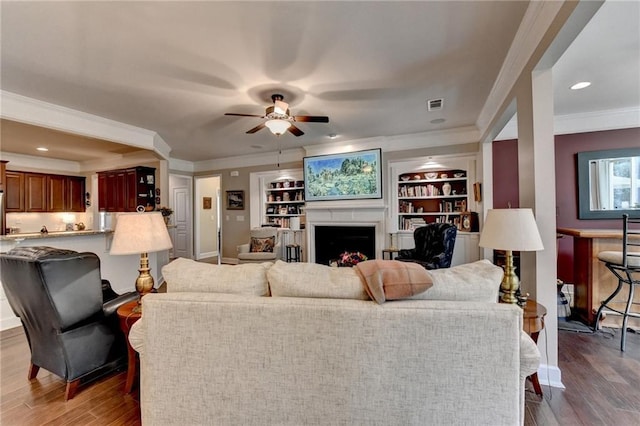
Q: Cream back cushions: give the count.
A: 3